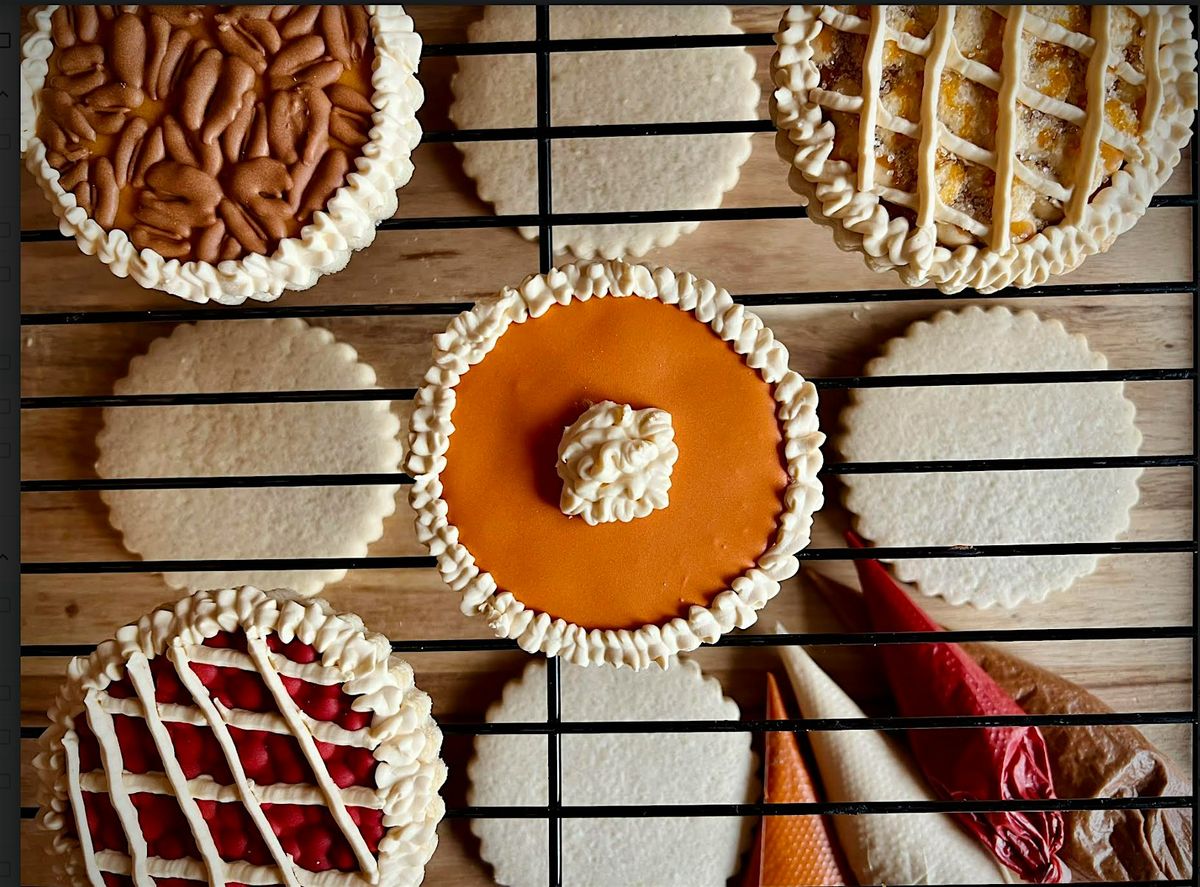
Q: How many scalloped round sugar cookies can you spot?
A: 4